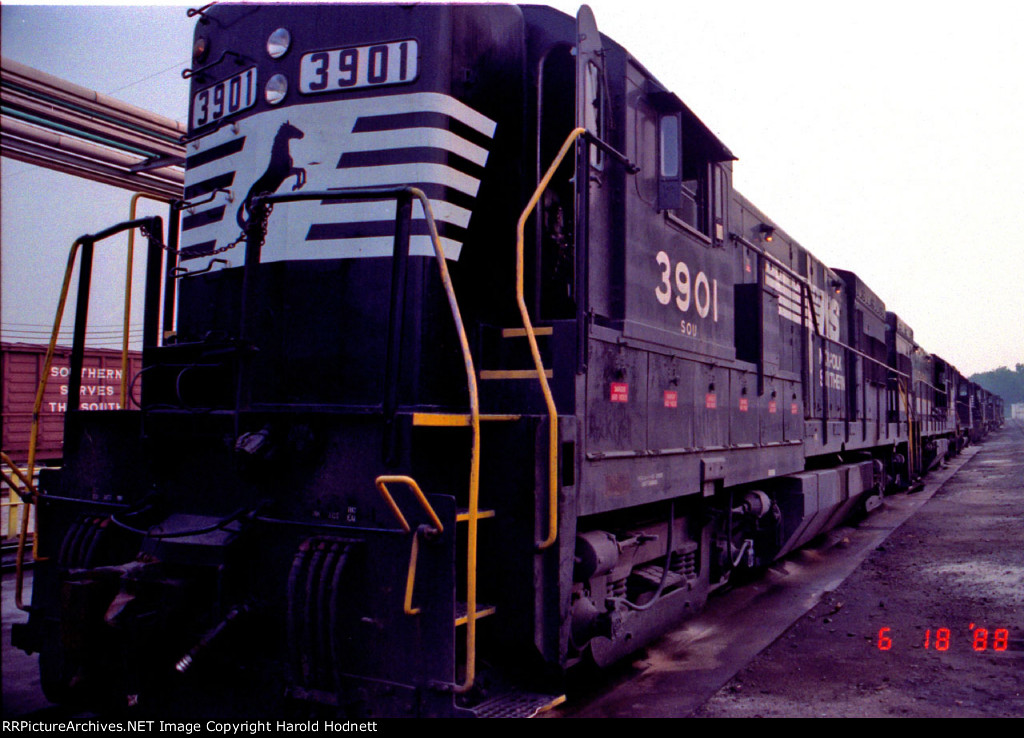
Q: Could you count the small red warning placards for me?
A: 6